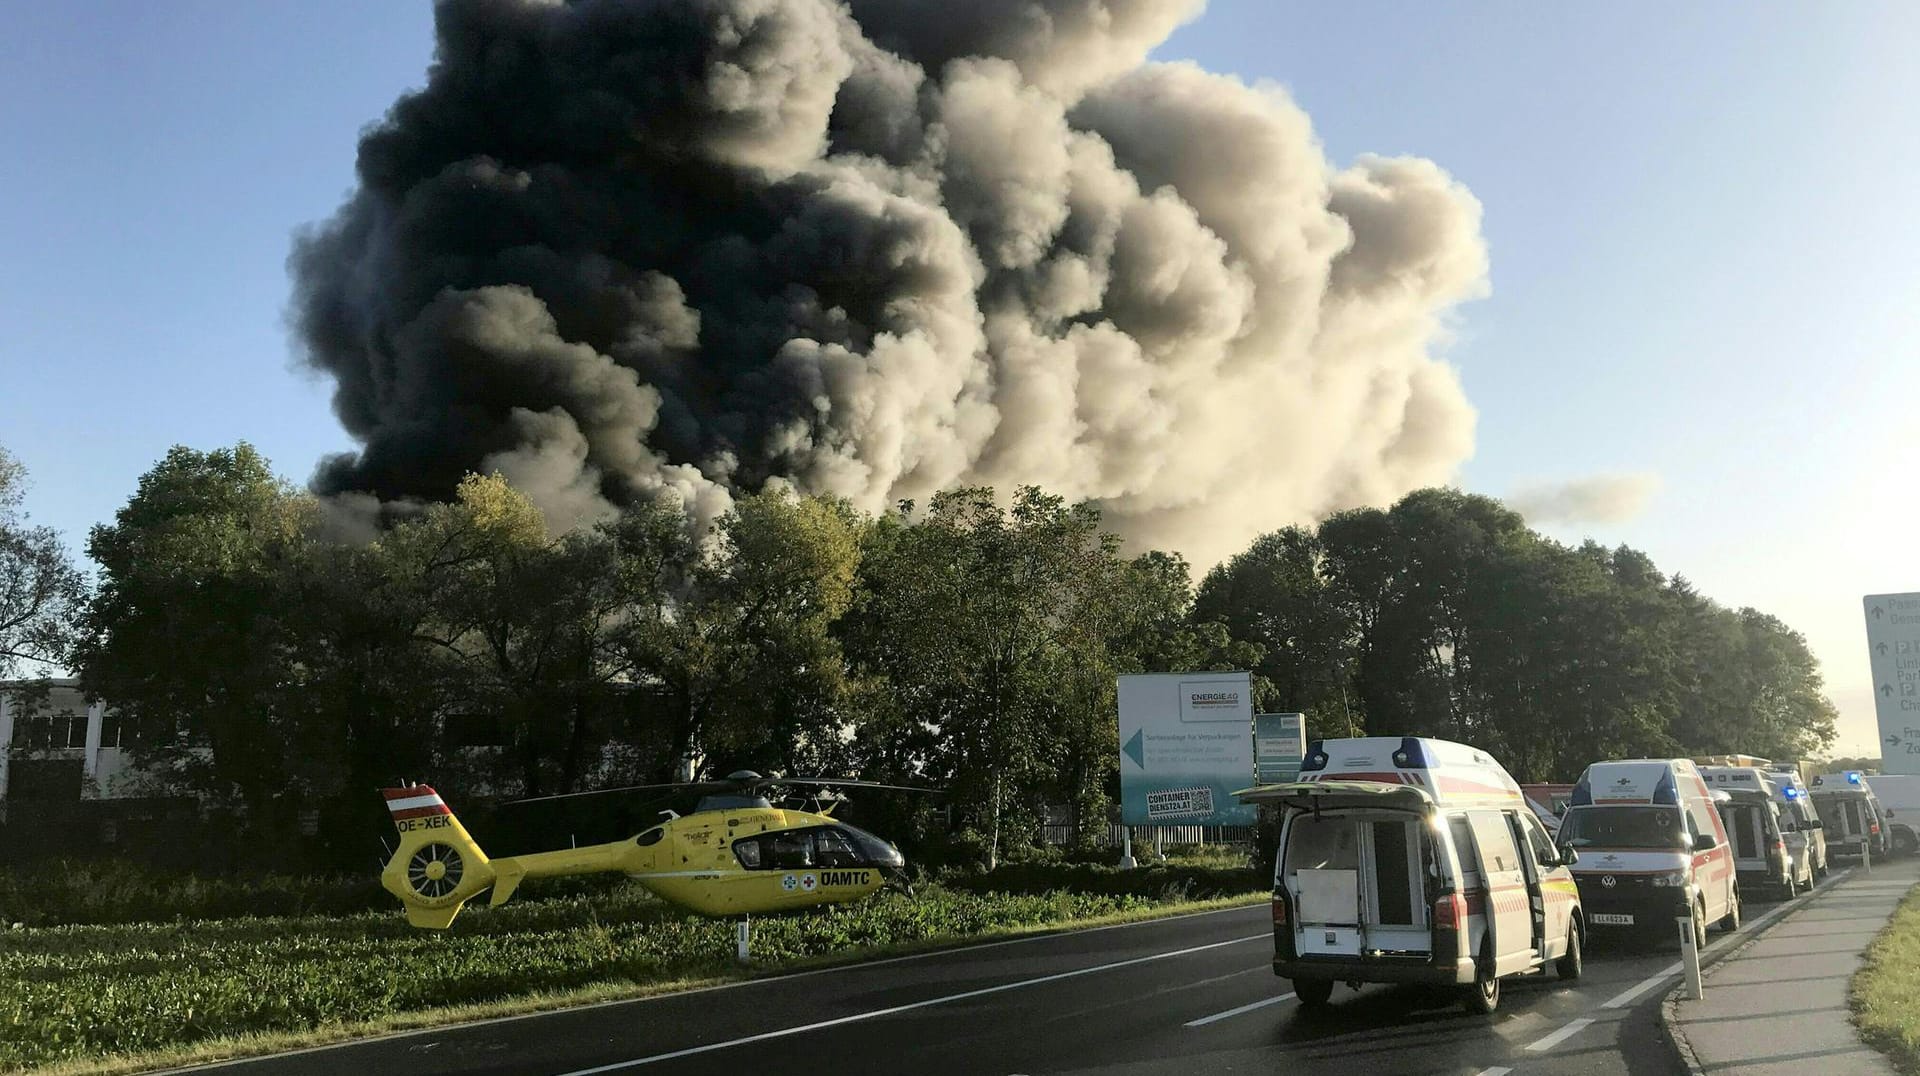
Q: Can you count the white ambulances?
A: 5